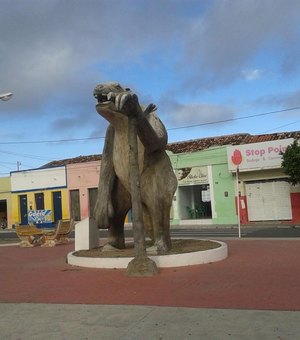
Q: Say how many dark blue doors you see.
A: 2